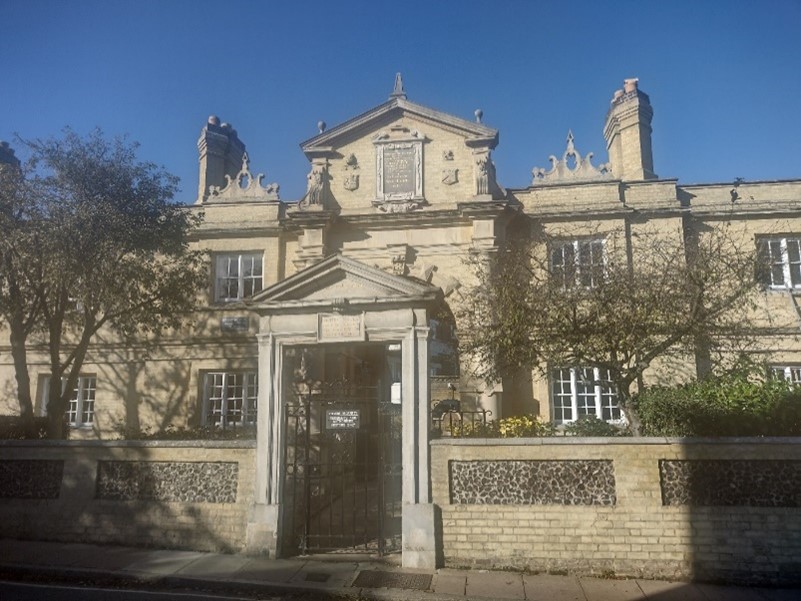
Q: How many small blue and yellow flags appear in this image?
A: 0